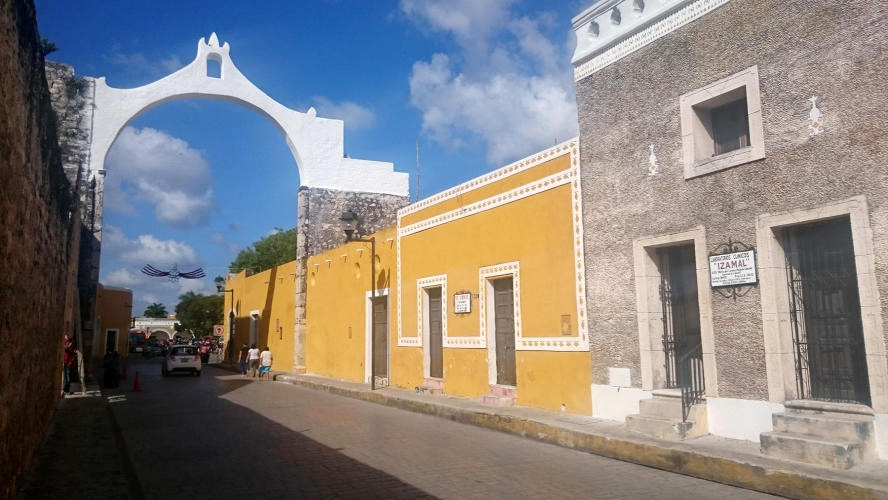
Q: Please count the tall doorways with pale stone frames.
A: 2